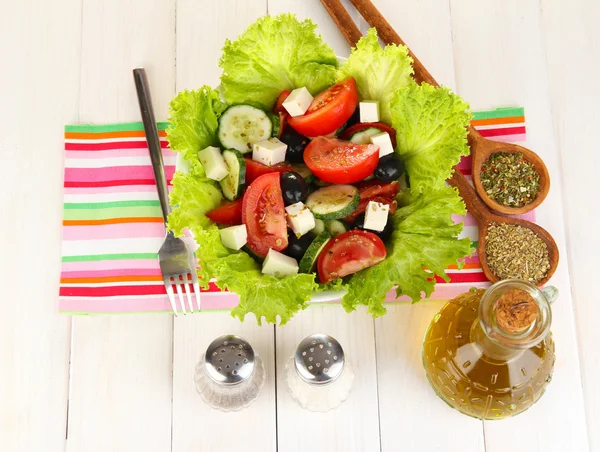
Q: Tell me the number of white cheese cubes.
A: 9